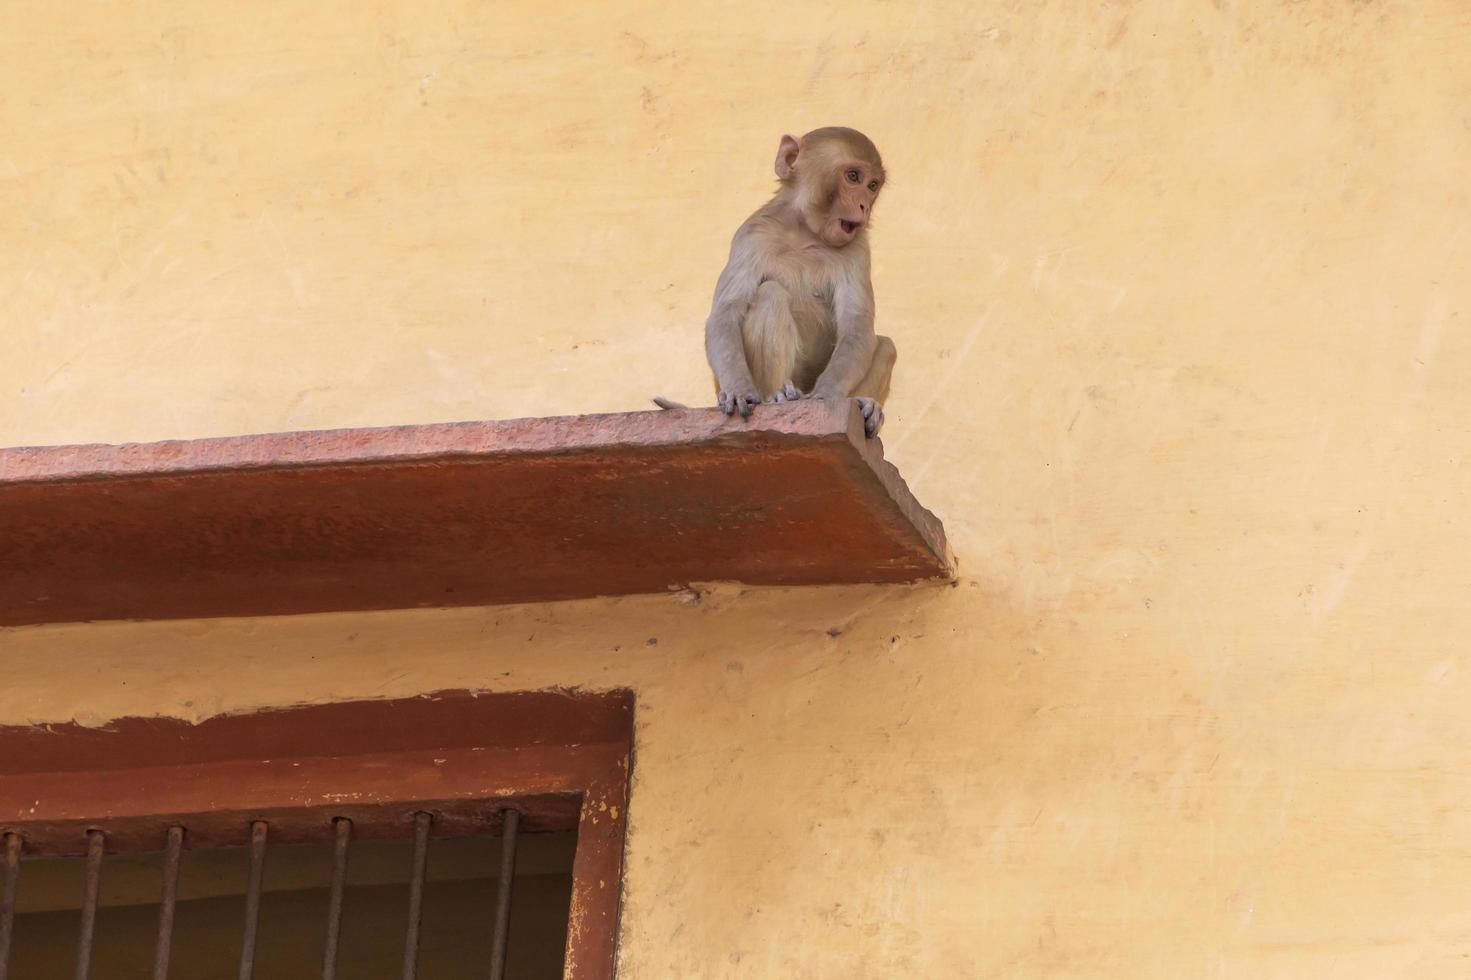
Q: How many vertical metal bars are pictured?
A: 7